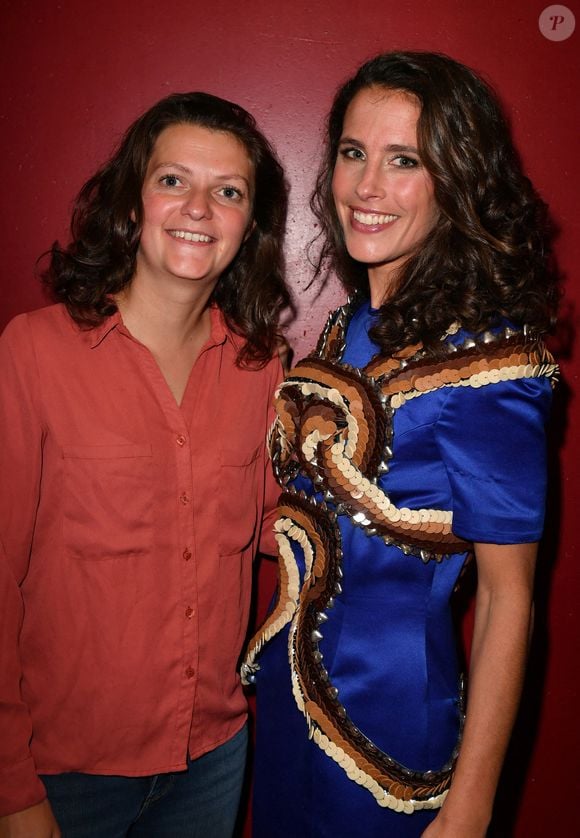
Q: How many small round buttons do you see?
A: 5